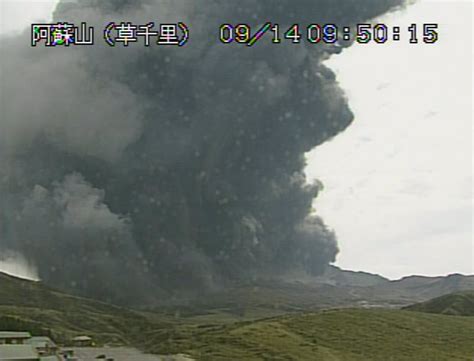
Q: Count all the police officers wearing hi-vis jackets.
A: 0